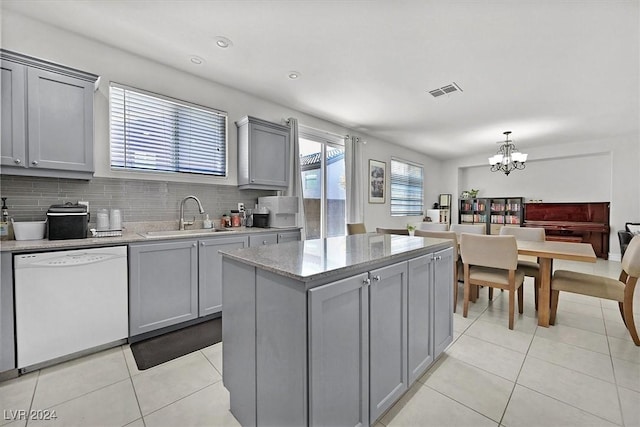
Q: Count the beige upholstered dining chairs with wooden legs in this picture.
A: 8